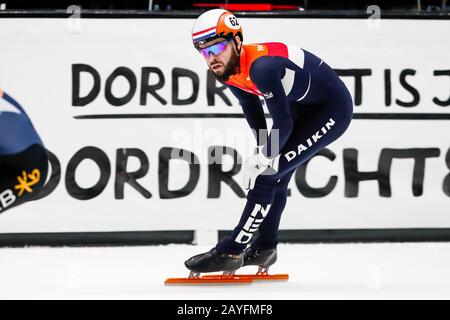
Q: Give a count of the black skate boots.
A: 2